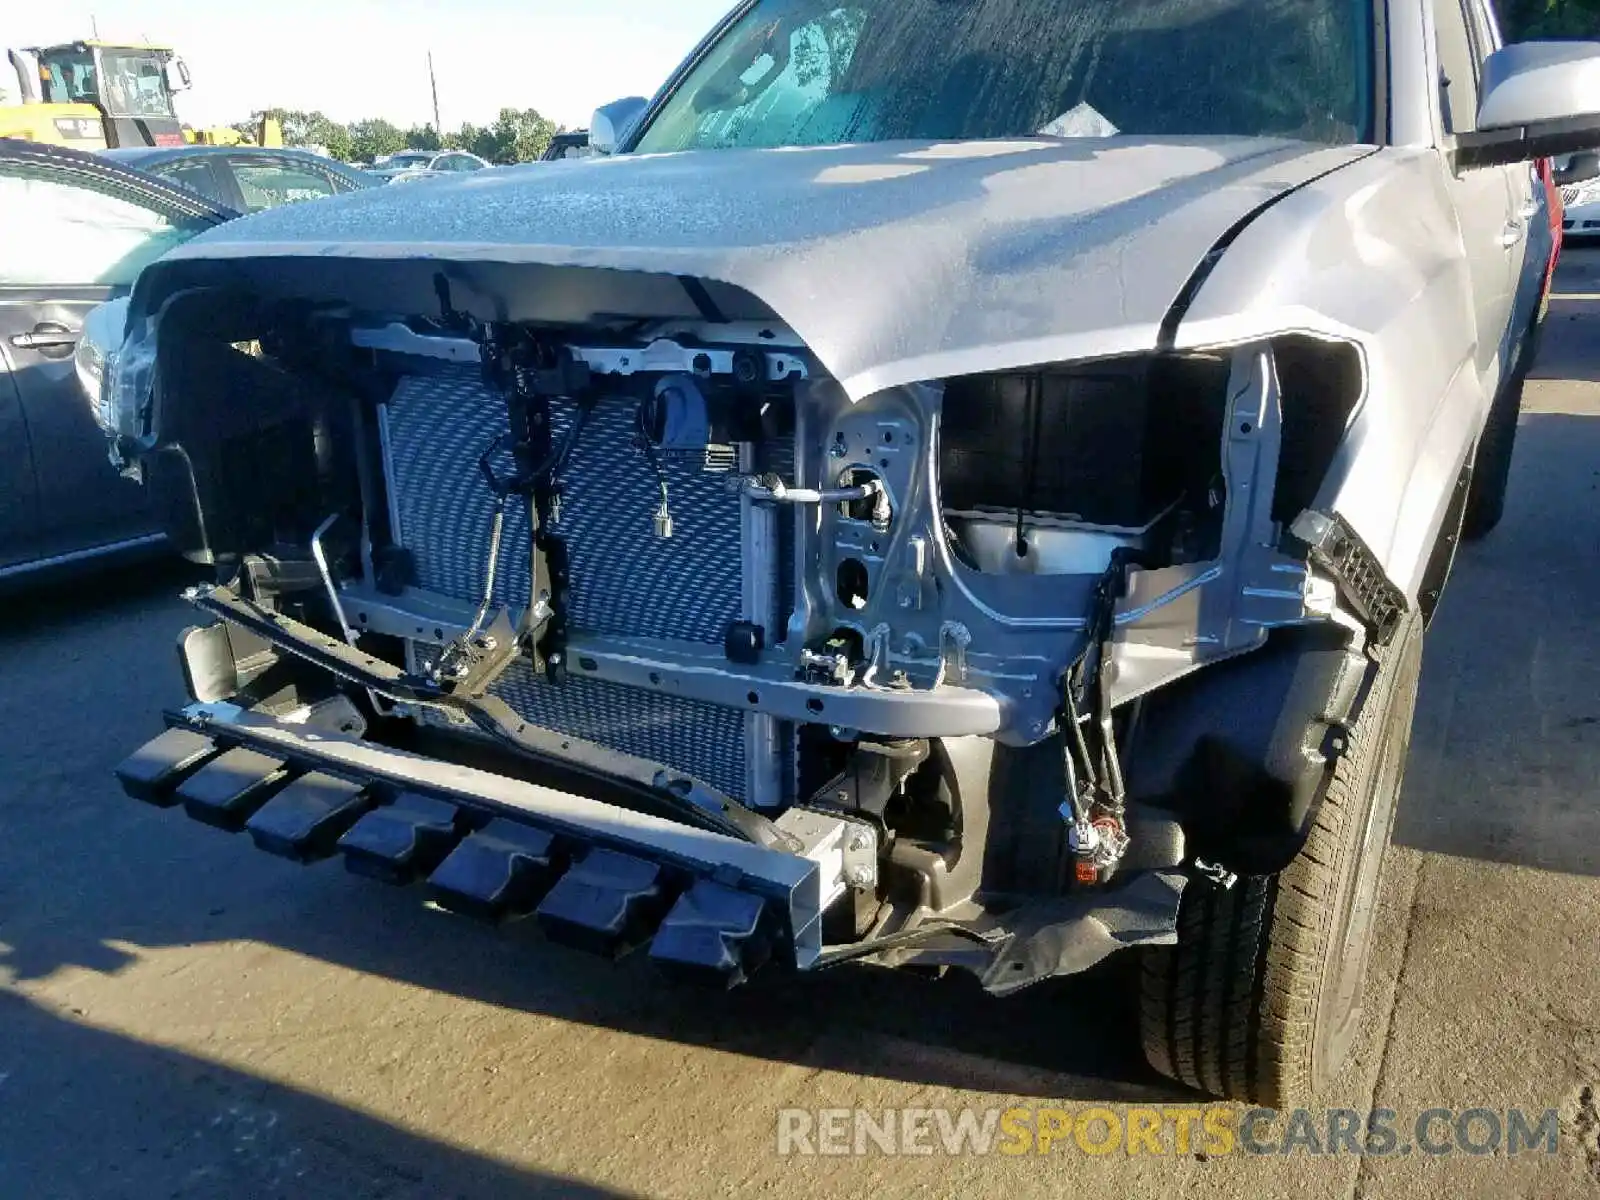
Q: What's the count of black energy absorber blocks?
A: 7